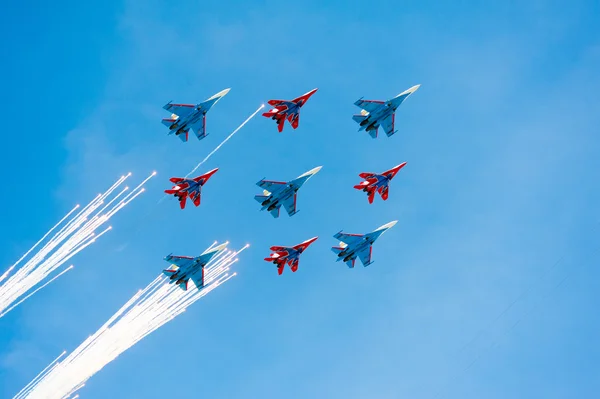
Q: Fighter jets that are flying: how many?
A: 9